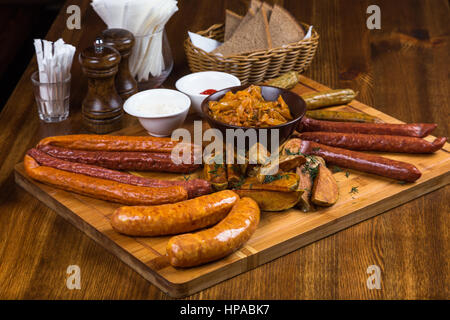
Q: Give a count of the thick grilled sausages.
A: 2